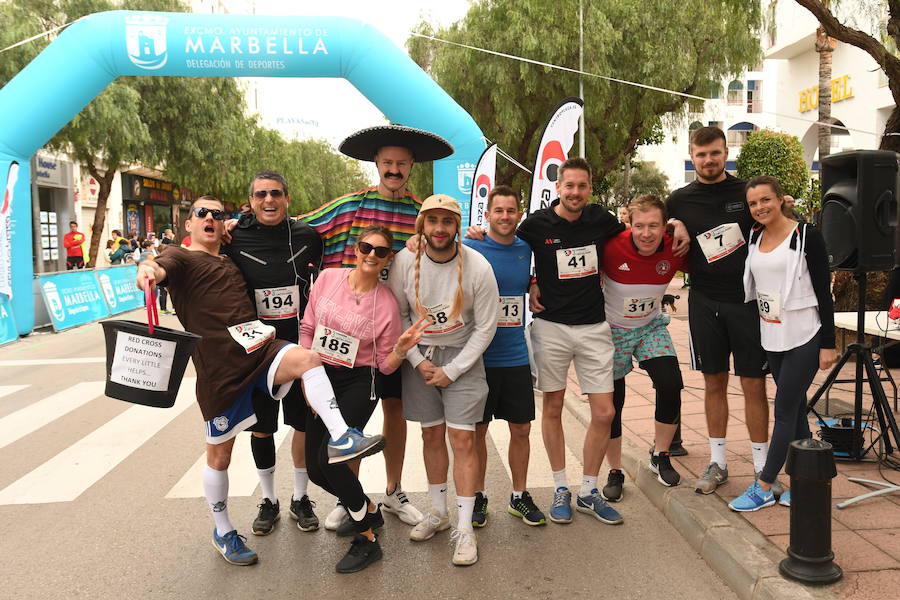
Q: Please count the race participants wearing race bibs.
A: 10